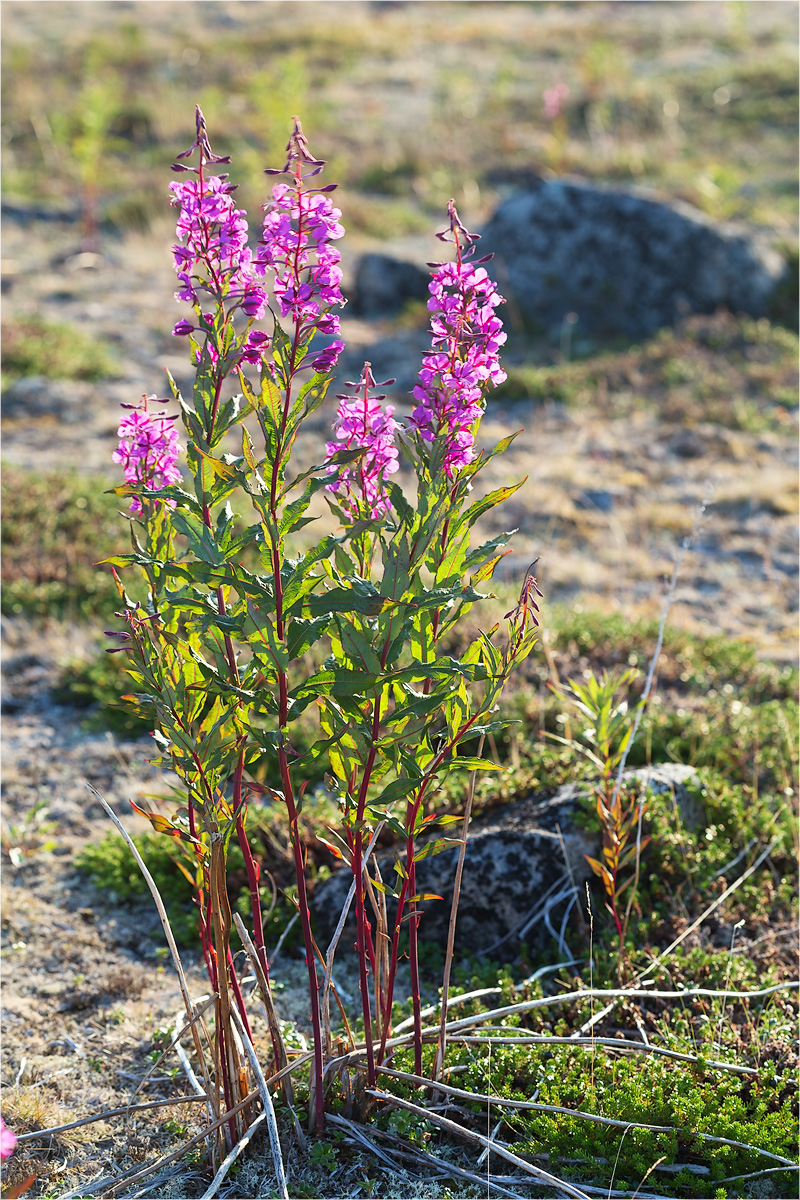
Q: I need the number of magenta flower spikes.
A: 5